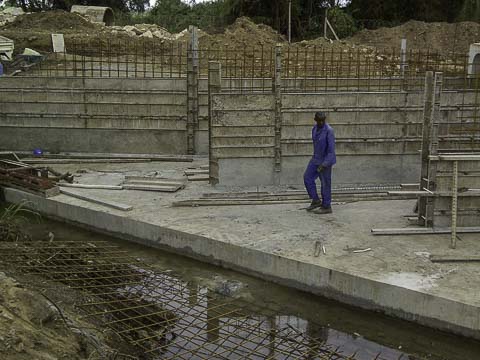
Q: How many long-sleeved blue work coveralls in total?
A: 1